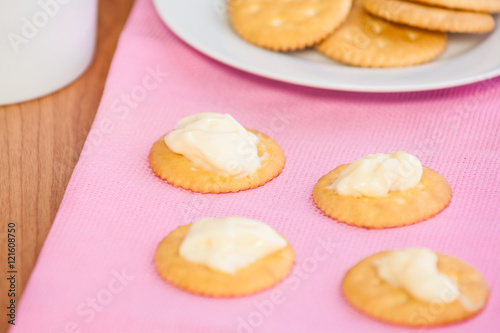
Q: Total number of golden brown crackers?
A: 8